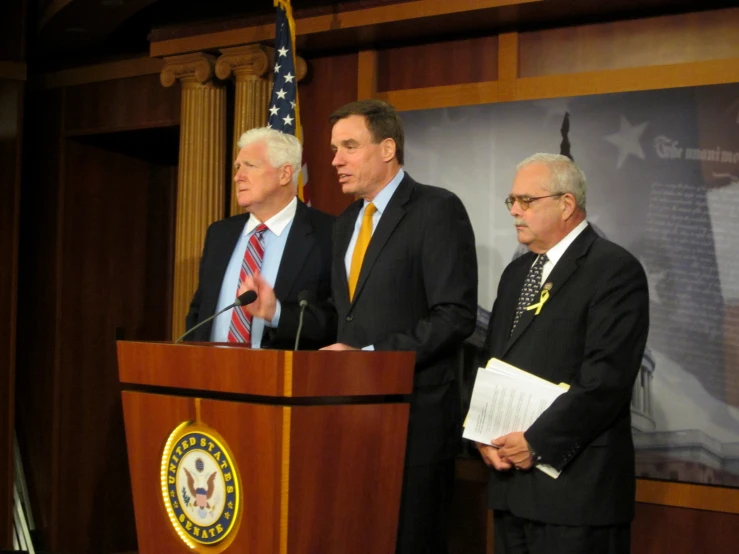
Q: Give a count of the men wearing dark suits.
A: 3